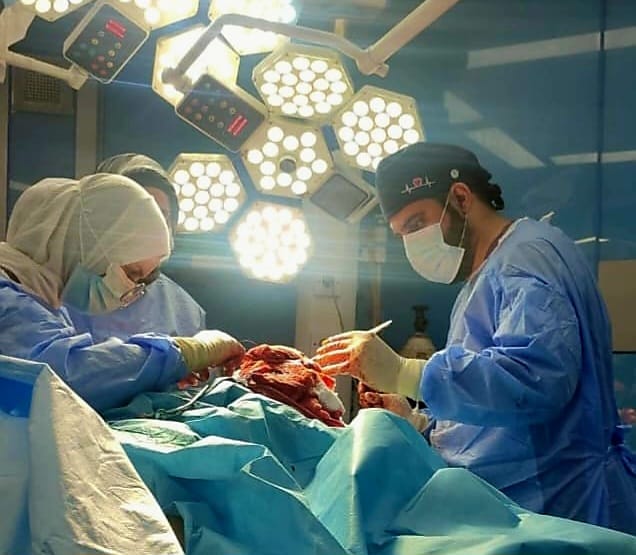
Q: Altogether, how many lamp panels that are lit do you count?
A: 9